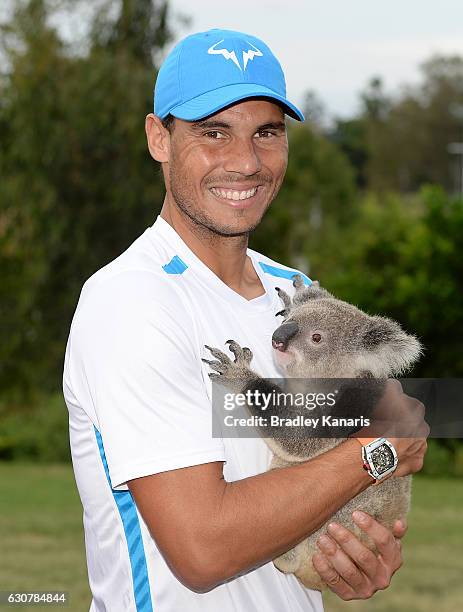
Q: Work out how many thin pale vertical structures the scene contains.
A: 1